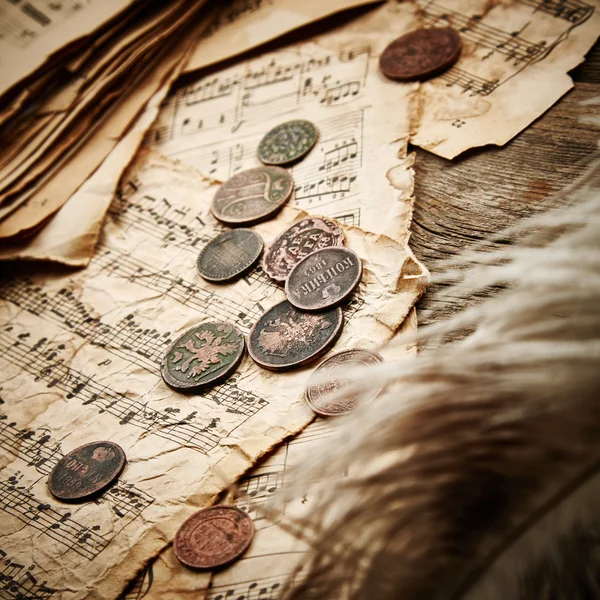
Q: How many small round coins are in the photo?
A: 11